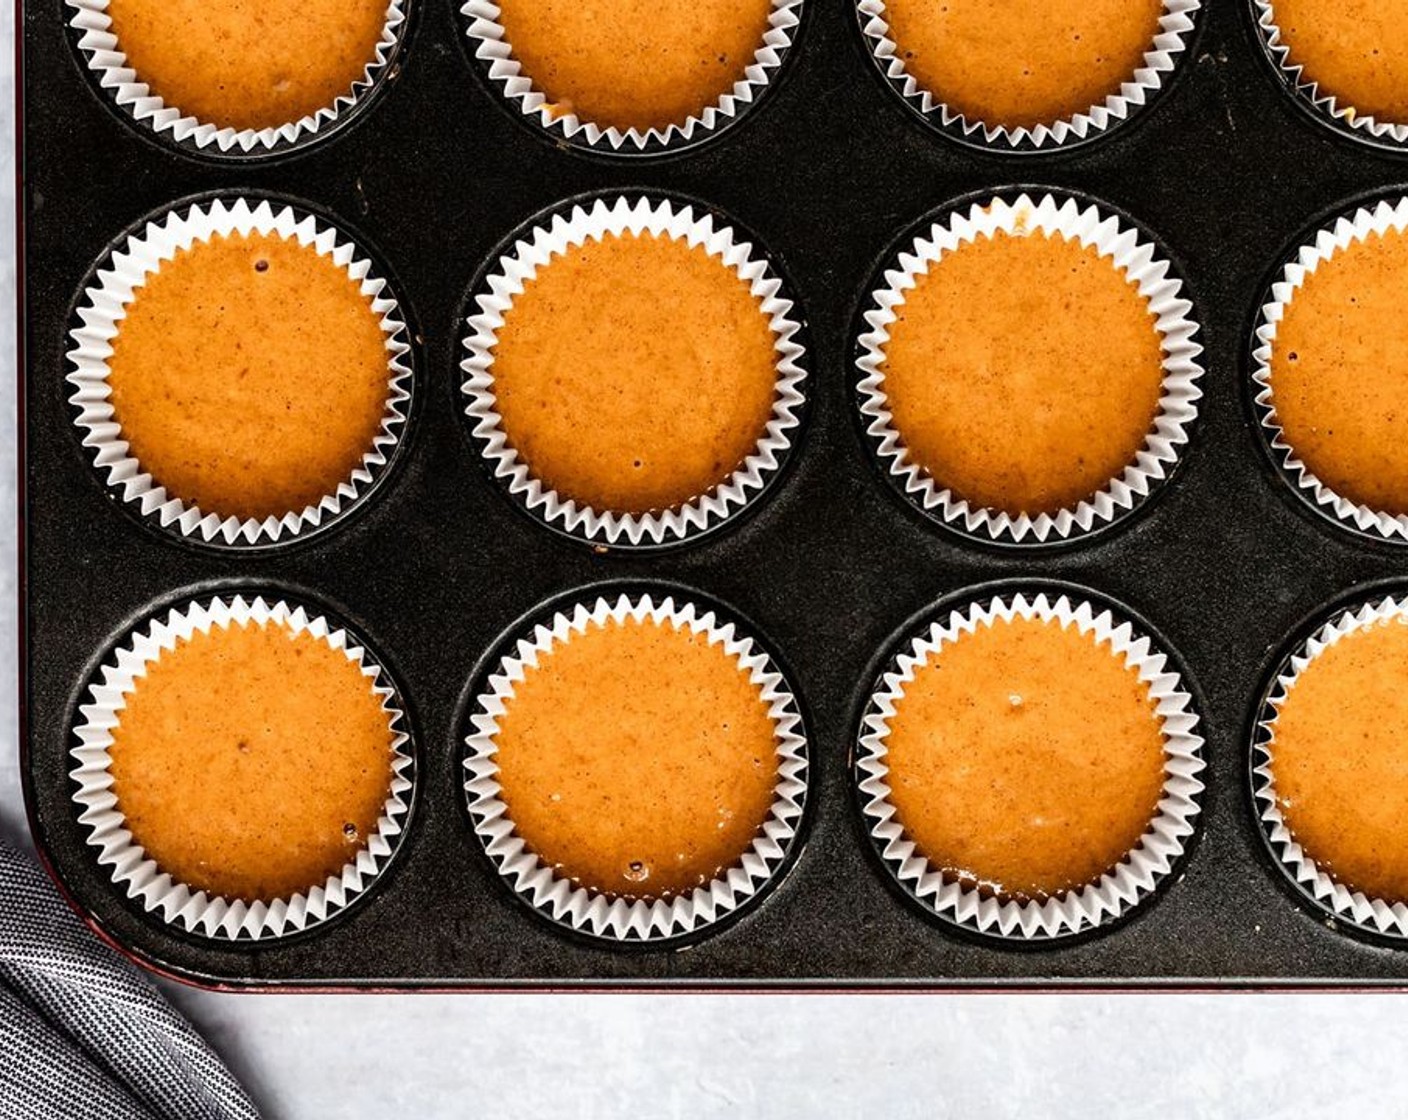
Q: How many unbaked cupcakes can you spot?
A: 12